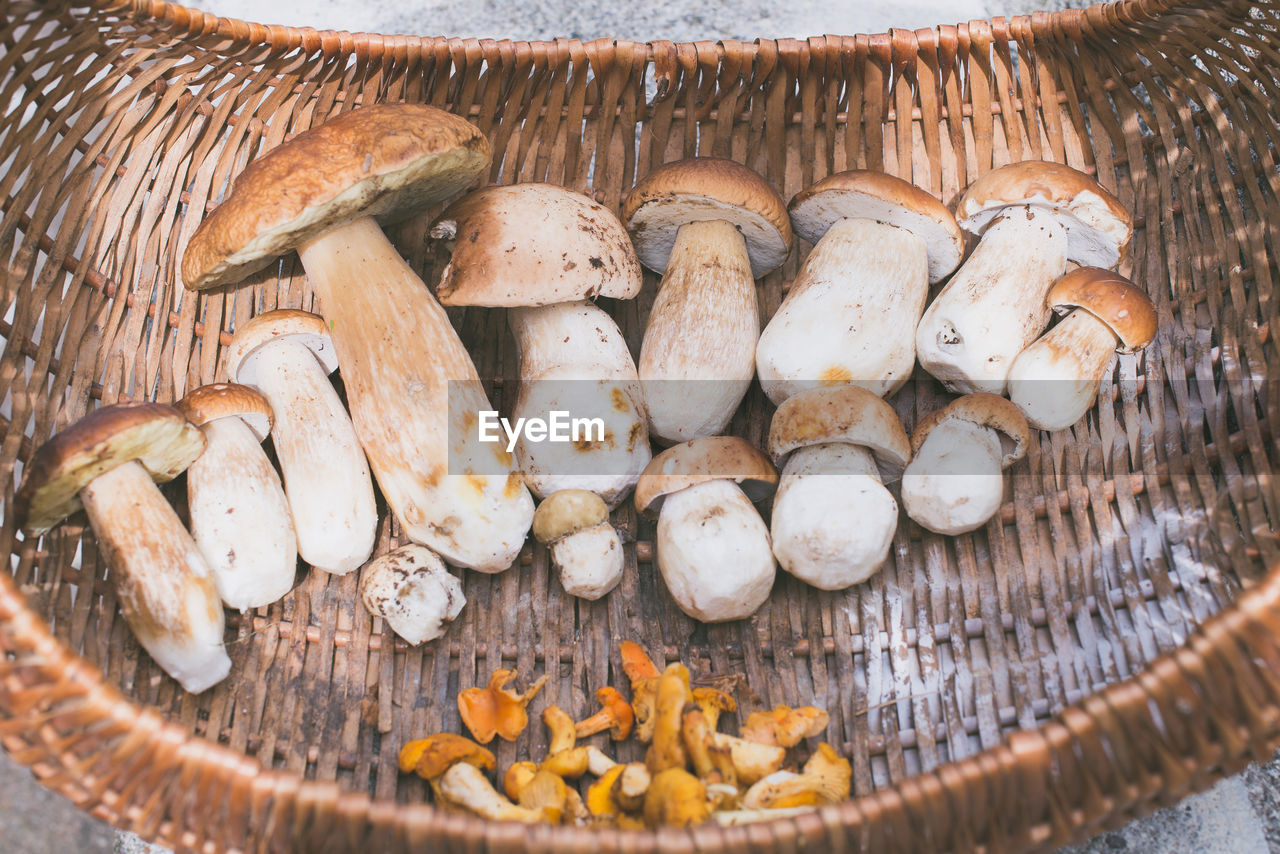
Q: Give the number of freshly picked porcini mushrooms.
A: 14